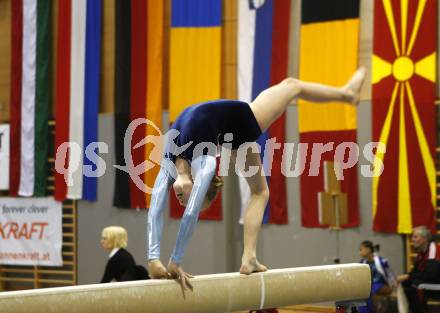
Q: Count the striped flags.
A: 6